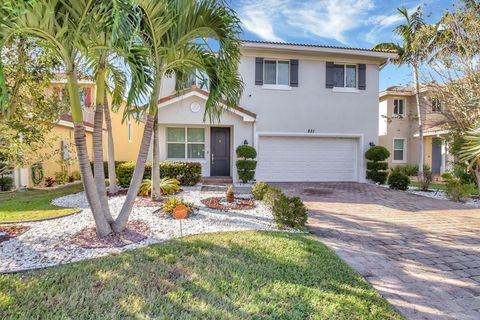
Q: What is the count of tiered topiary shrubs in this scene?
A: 2